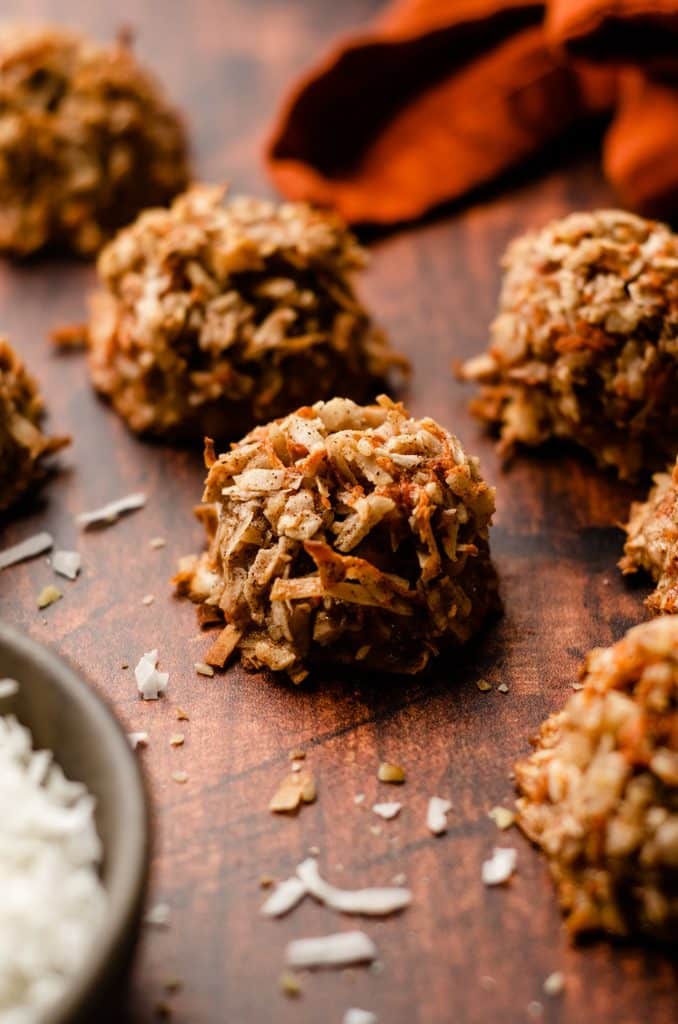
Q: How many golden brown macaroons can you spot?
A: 7